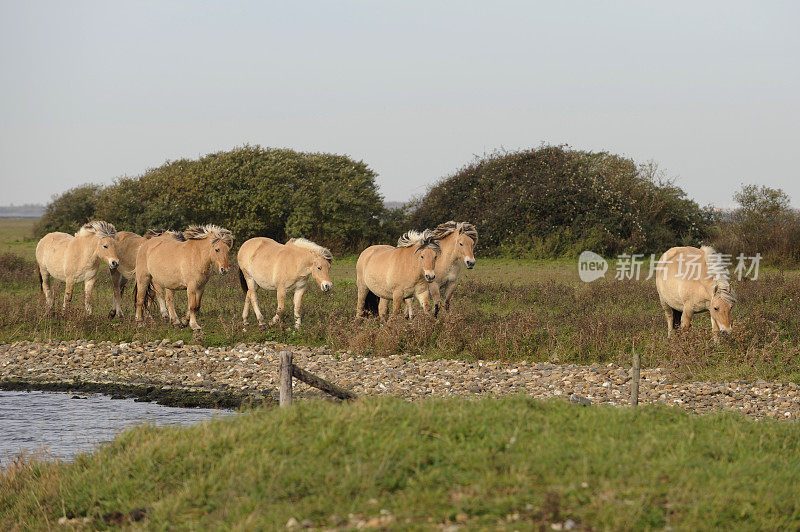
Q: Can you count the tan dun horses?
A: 7